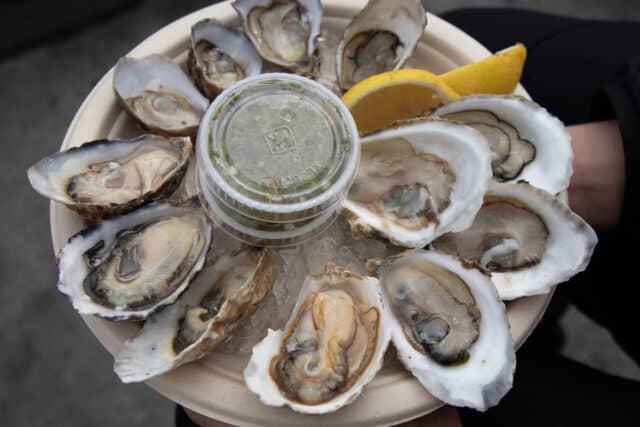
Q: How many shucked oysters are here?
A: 12